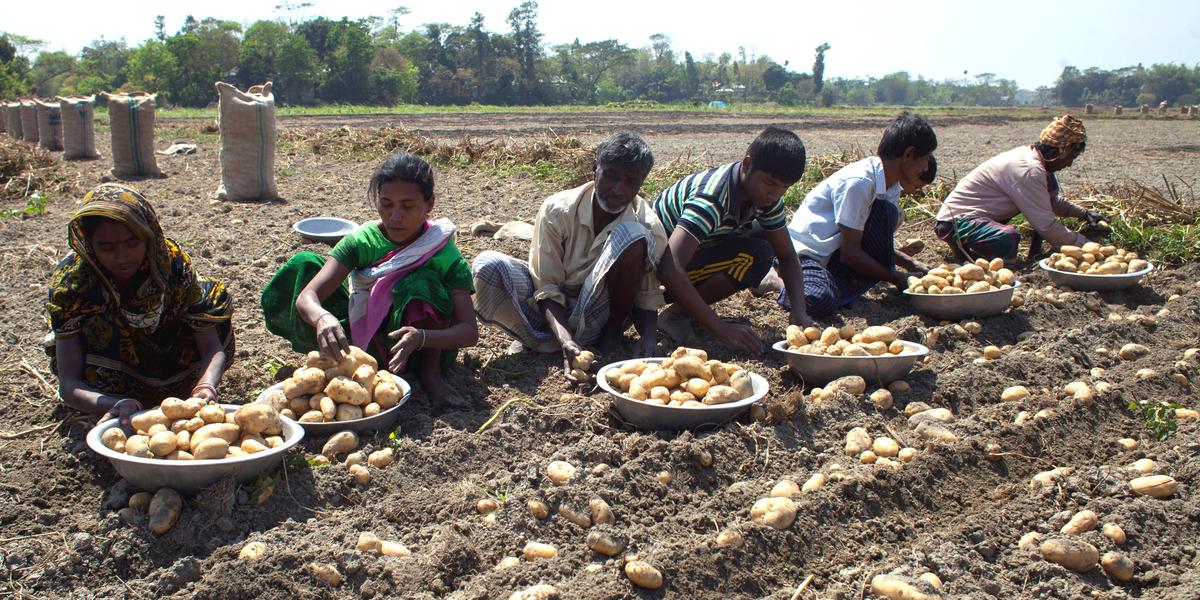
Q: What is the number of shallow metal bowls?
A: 7